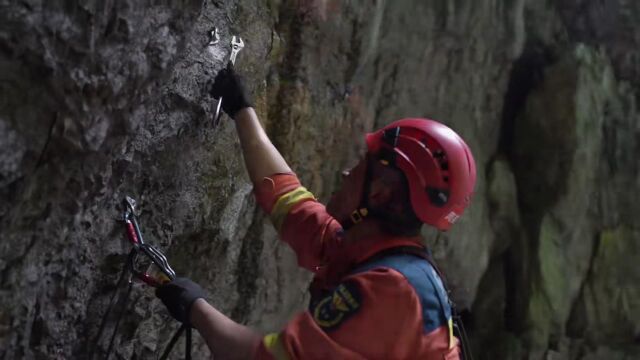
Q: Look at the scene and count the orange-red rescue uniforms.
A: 1